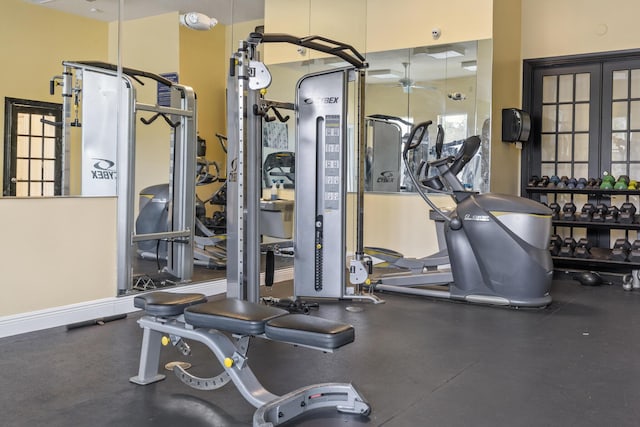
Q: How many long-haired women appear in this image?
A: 0